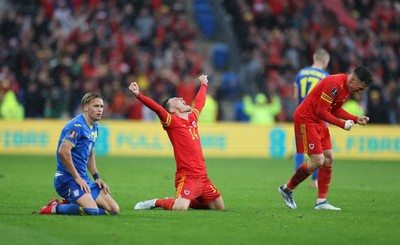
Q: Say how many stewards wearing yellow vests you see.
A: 4